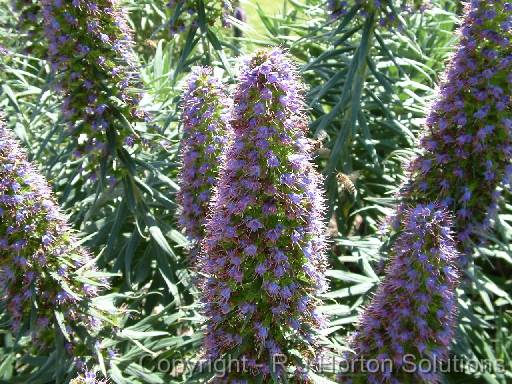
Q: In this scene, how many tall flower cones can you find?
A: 6